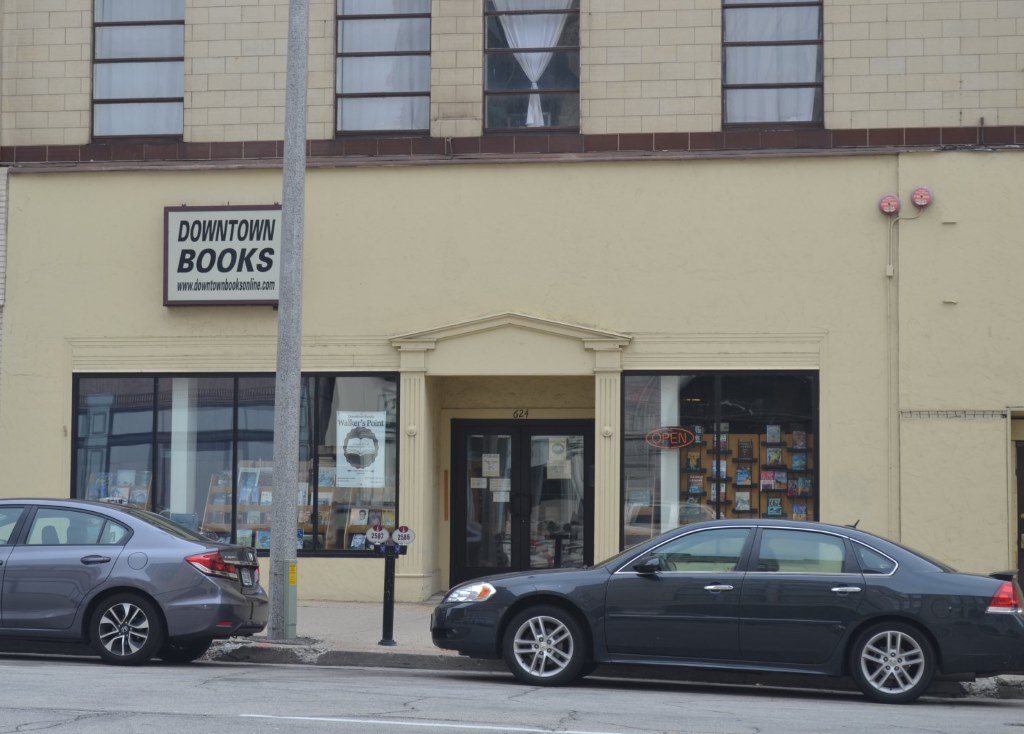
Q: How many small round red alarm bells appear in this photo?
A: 2